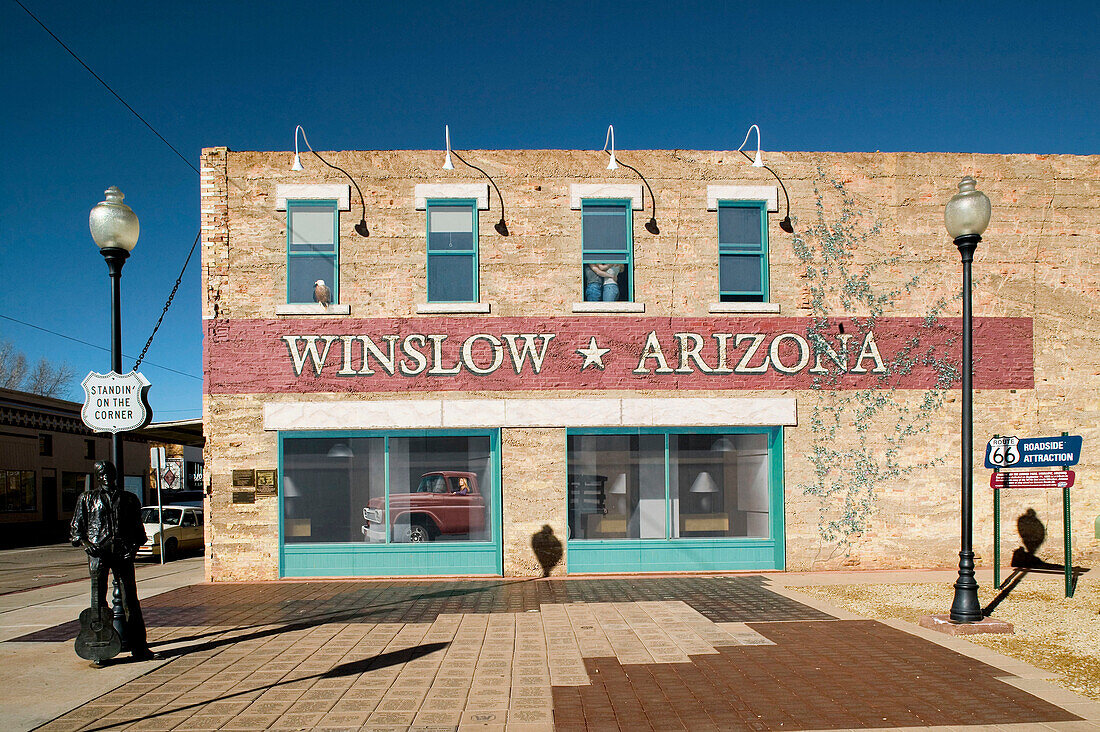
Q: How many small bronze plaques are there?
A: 3